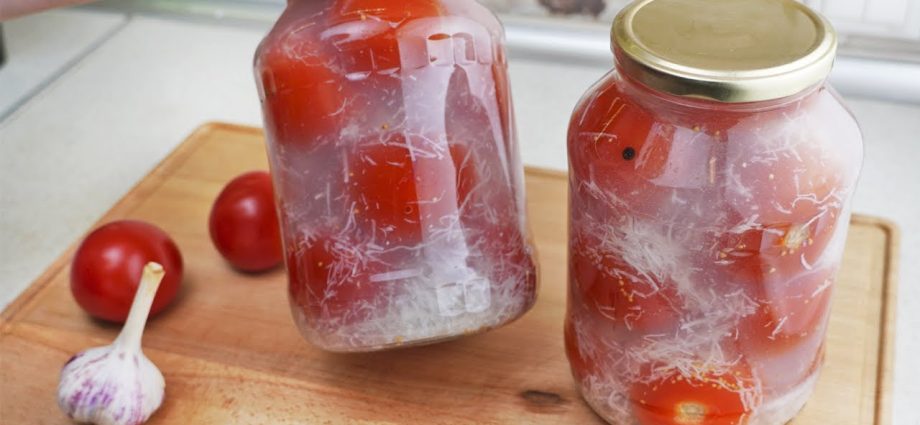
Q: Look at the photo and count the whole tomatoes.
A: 2